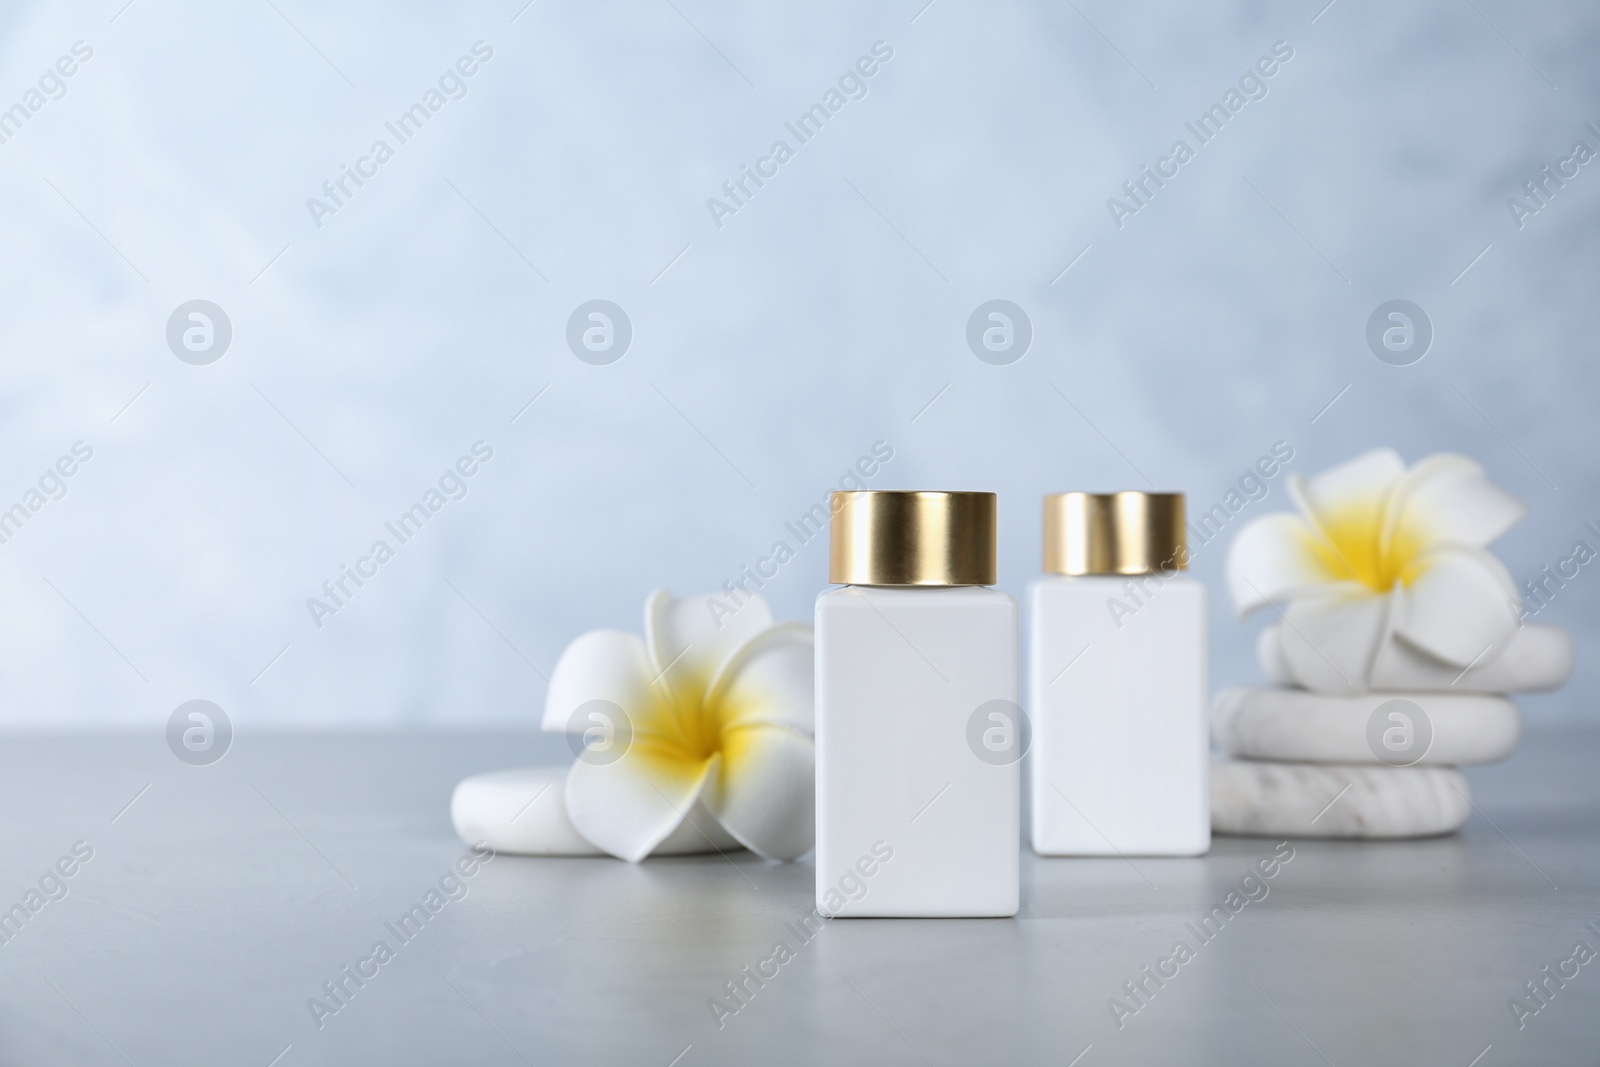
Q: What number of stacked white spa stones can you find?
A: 3